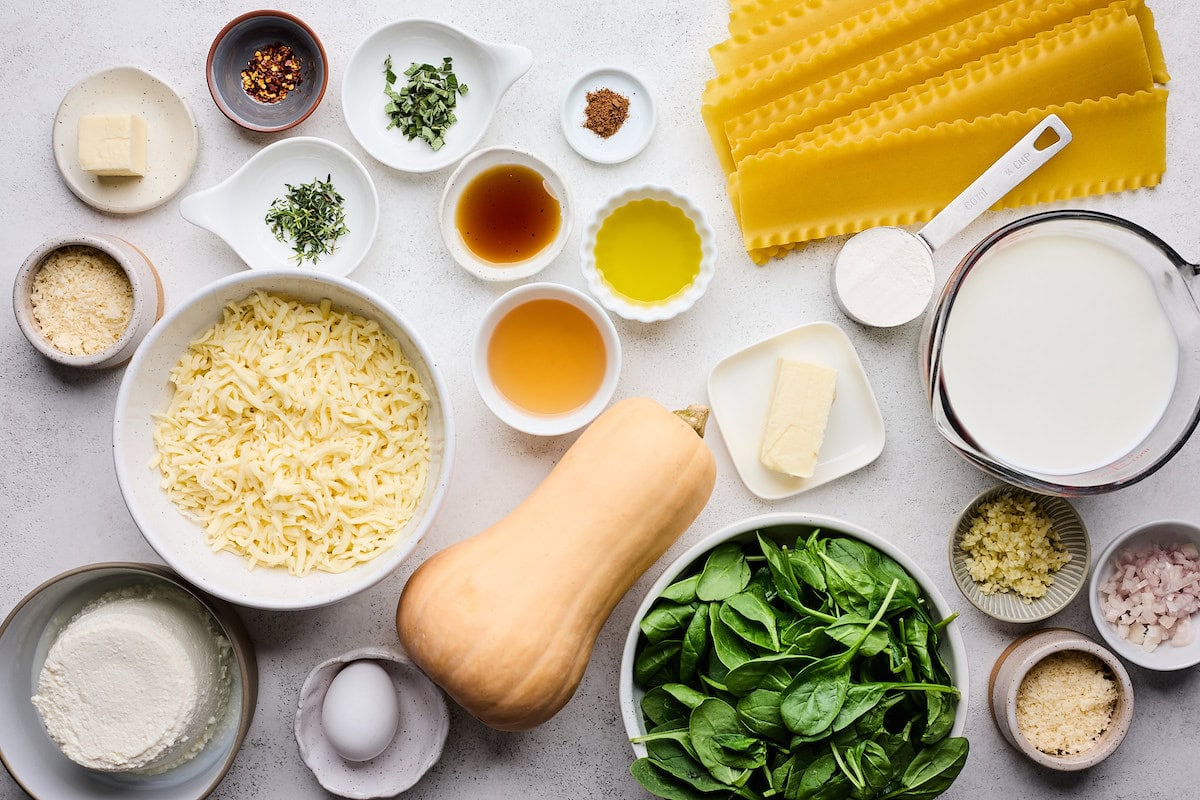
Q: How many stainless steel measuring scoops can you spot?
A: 1